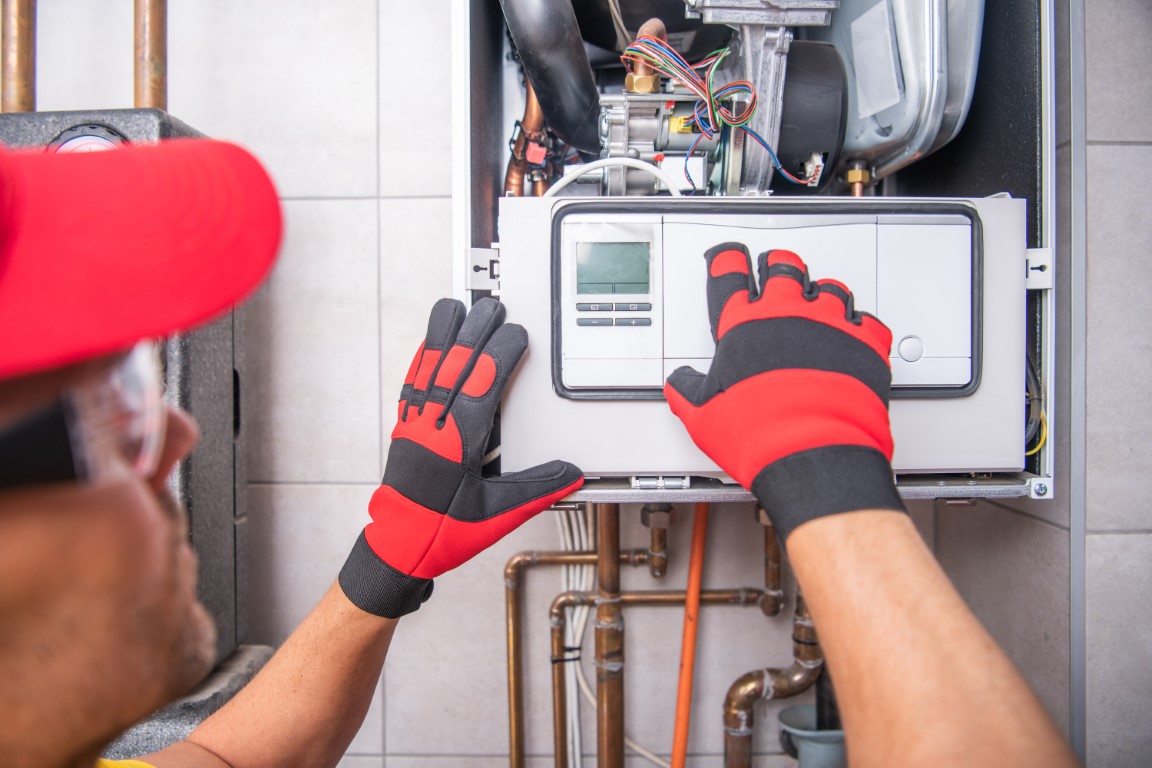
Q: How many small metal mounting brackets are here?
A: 2